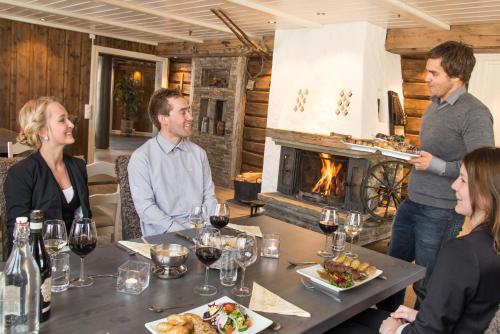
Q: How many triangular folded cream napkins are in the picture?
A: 3